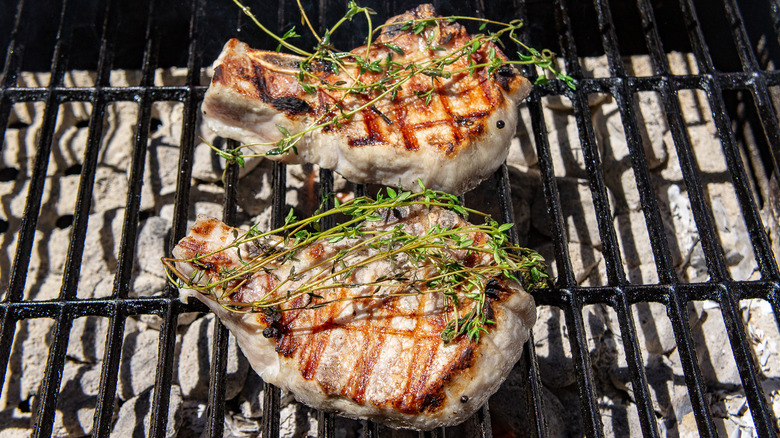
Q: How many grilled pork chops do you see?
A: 2